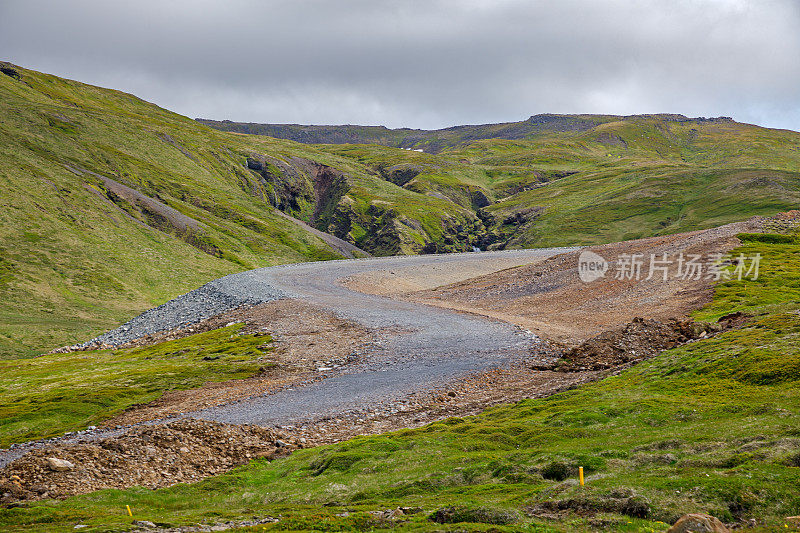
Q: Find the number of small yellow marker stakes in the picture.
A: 2